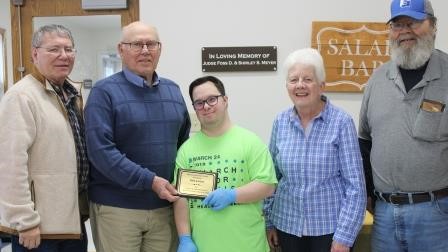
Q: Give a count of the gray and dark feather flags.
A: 0